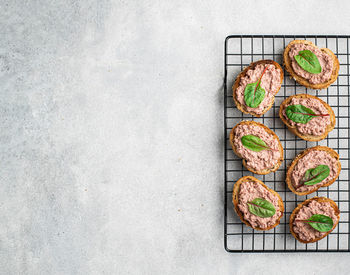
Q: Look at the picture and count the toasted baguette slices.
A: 7